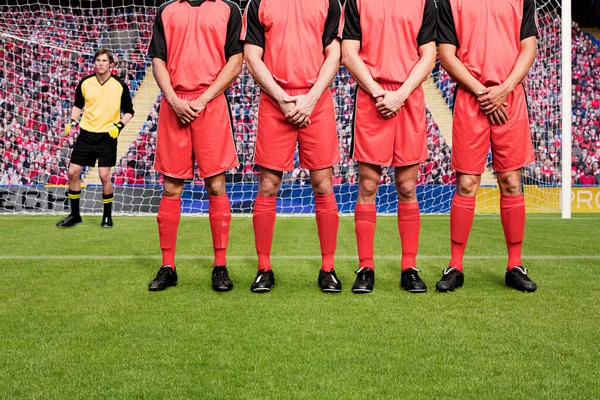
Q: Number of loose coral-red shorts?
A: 4